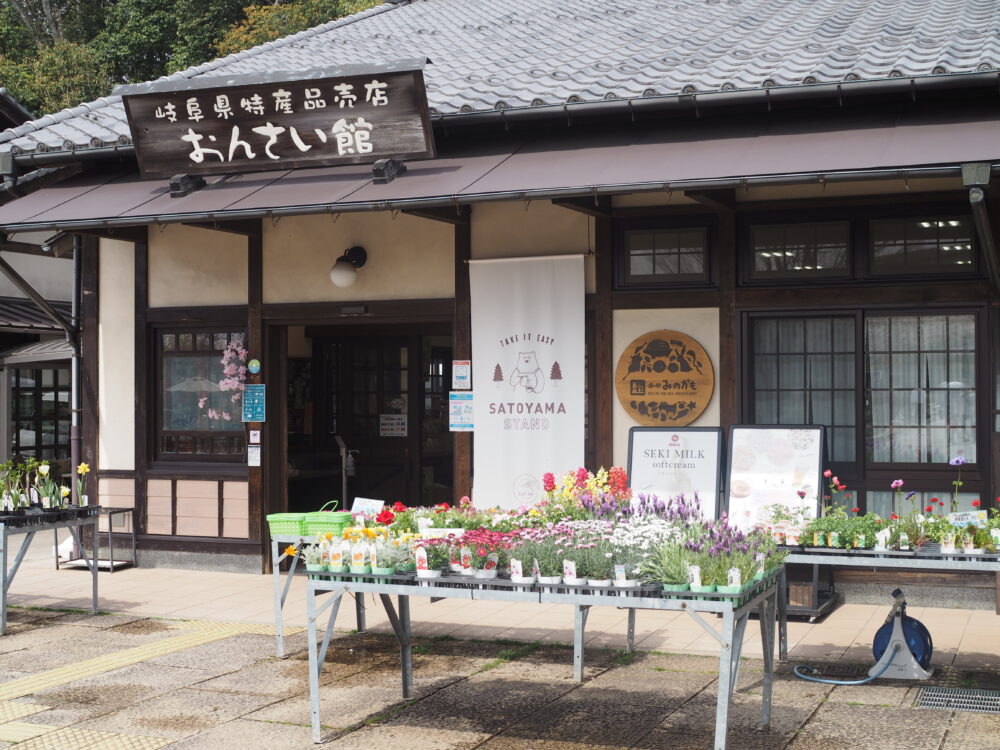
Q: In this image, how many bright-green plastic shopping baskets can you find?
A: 2